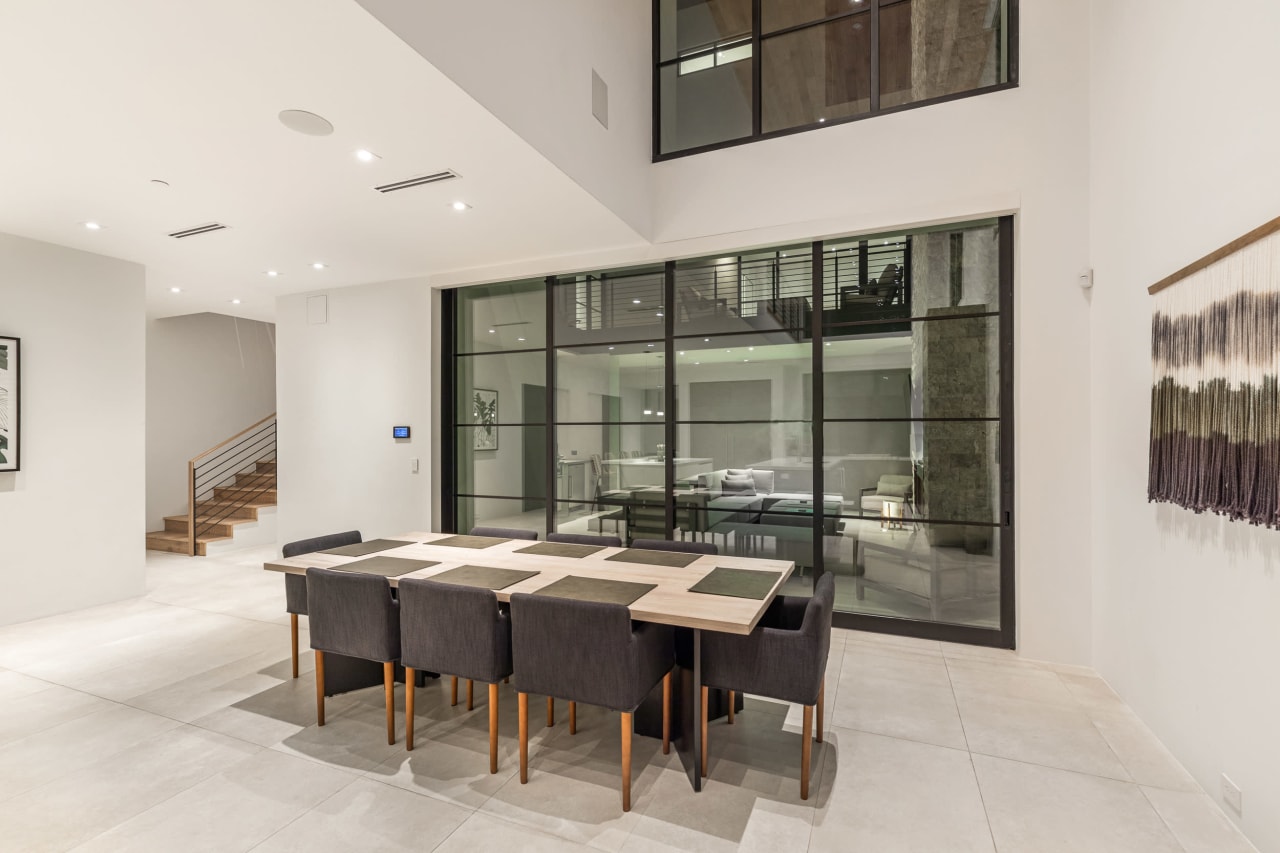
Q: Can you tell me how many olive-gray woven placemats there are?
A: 8